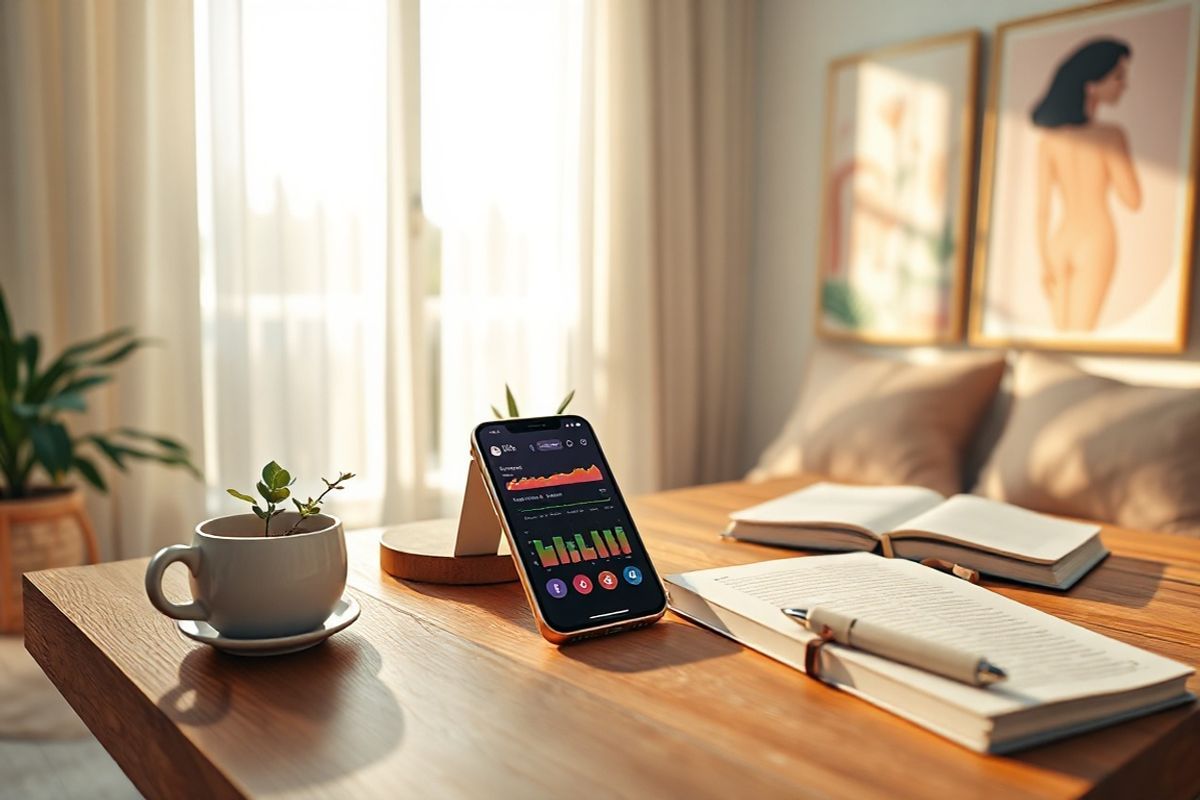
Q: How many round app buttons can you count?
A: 4